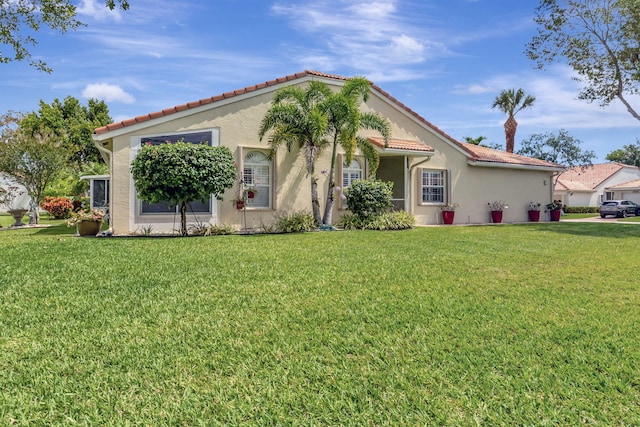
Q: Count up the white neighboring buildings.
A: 2